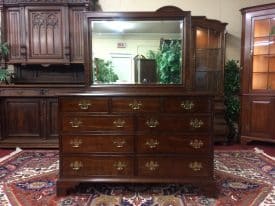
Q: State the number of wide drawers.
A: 6